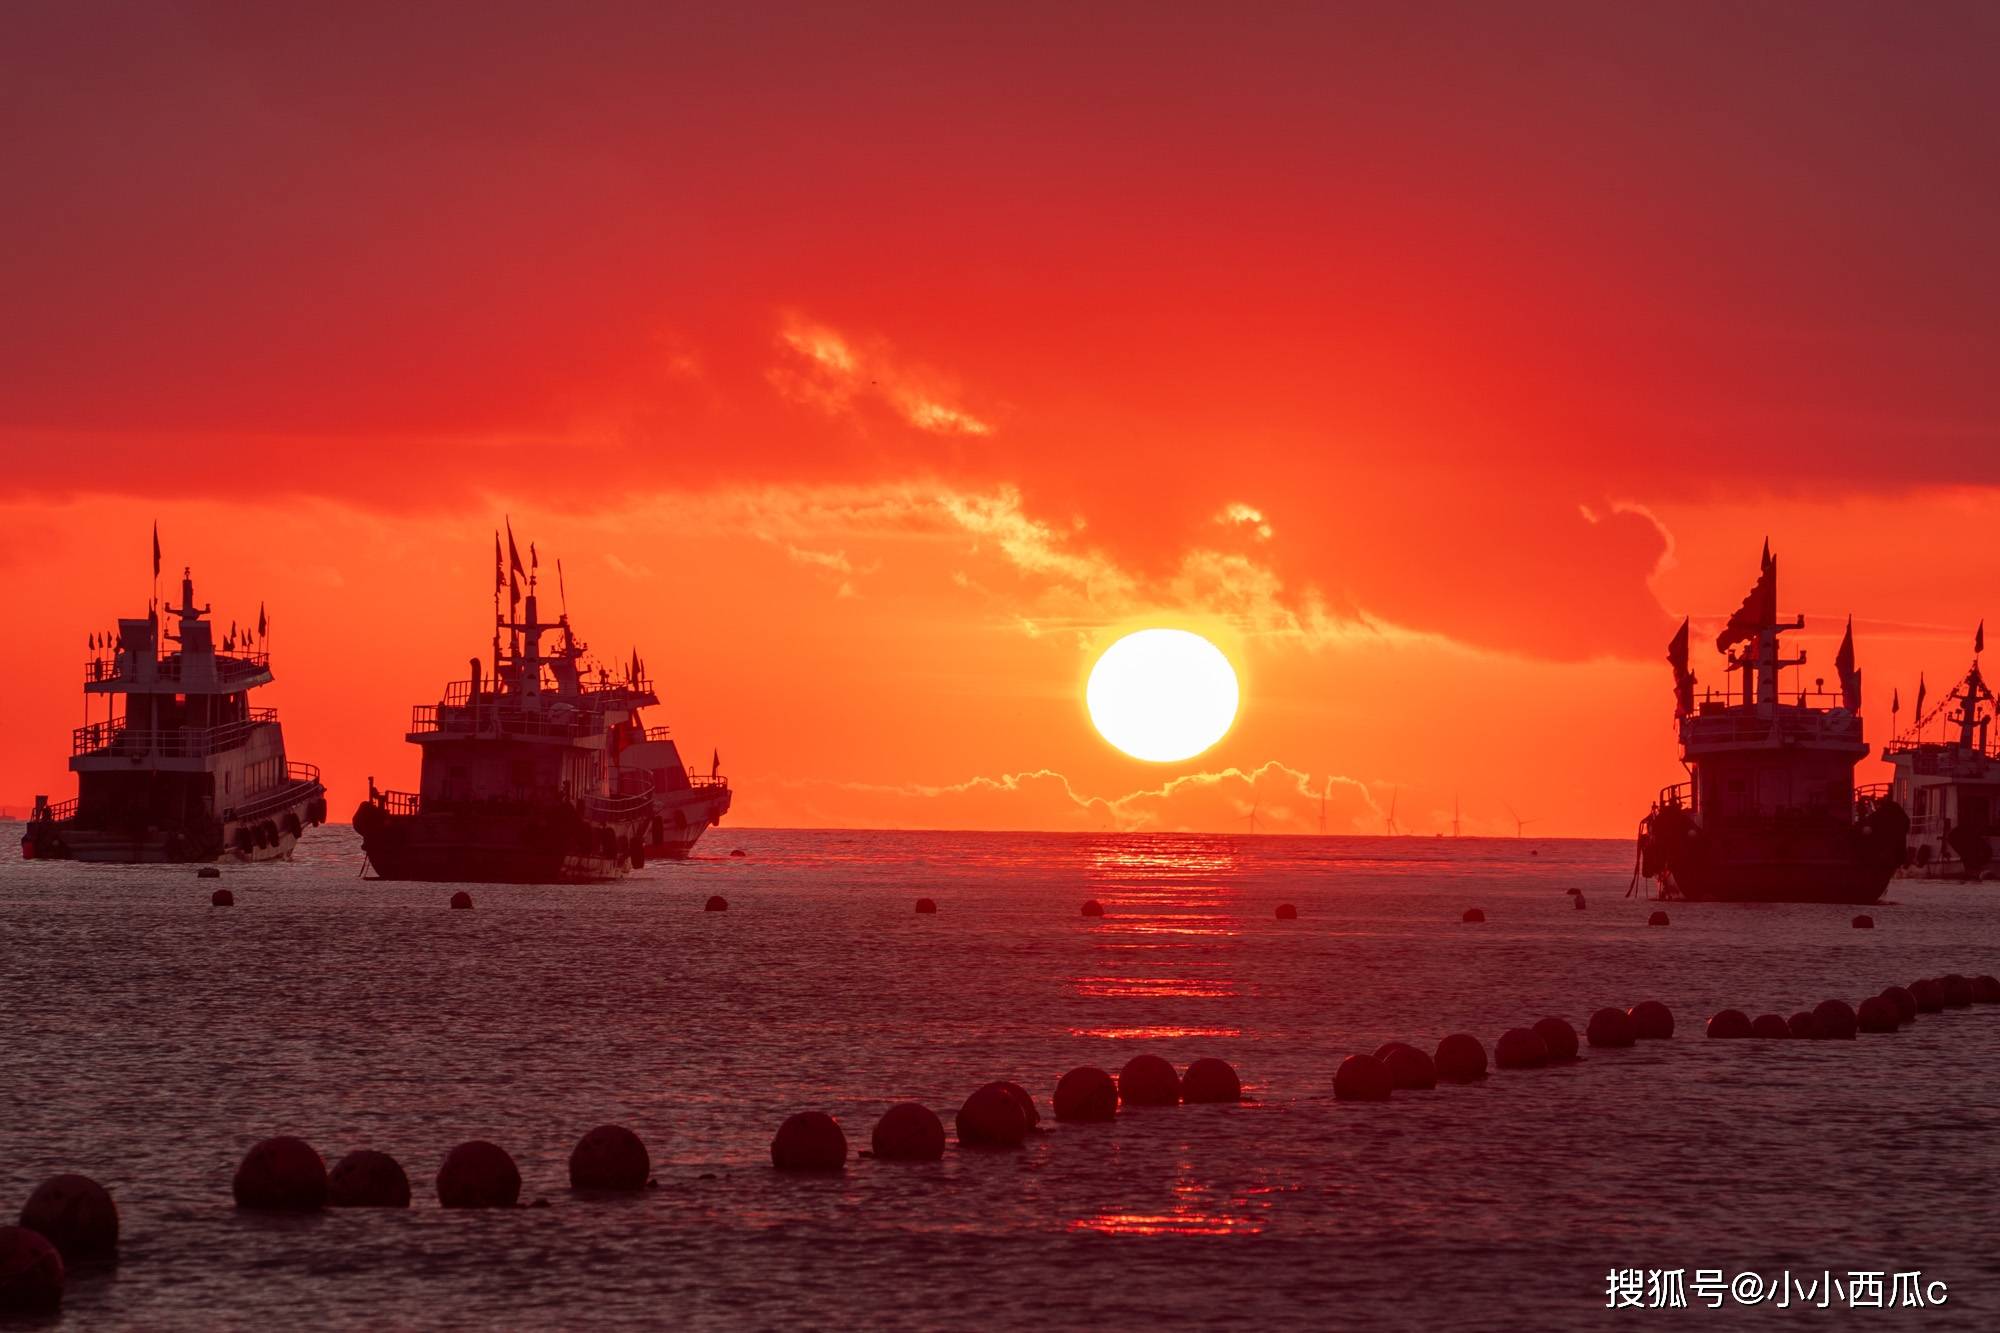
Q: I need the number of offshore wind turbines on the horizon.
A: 5